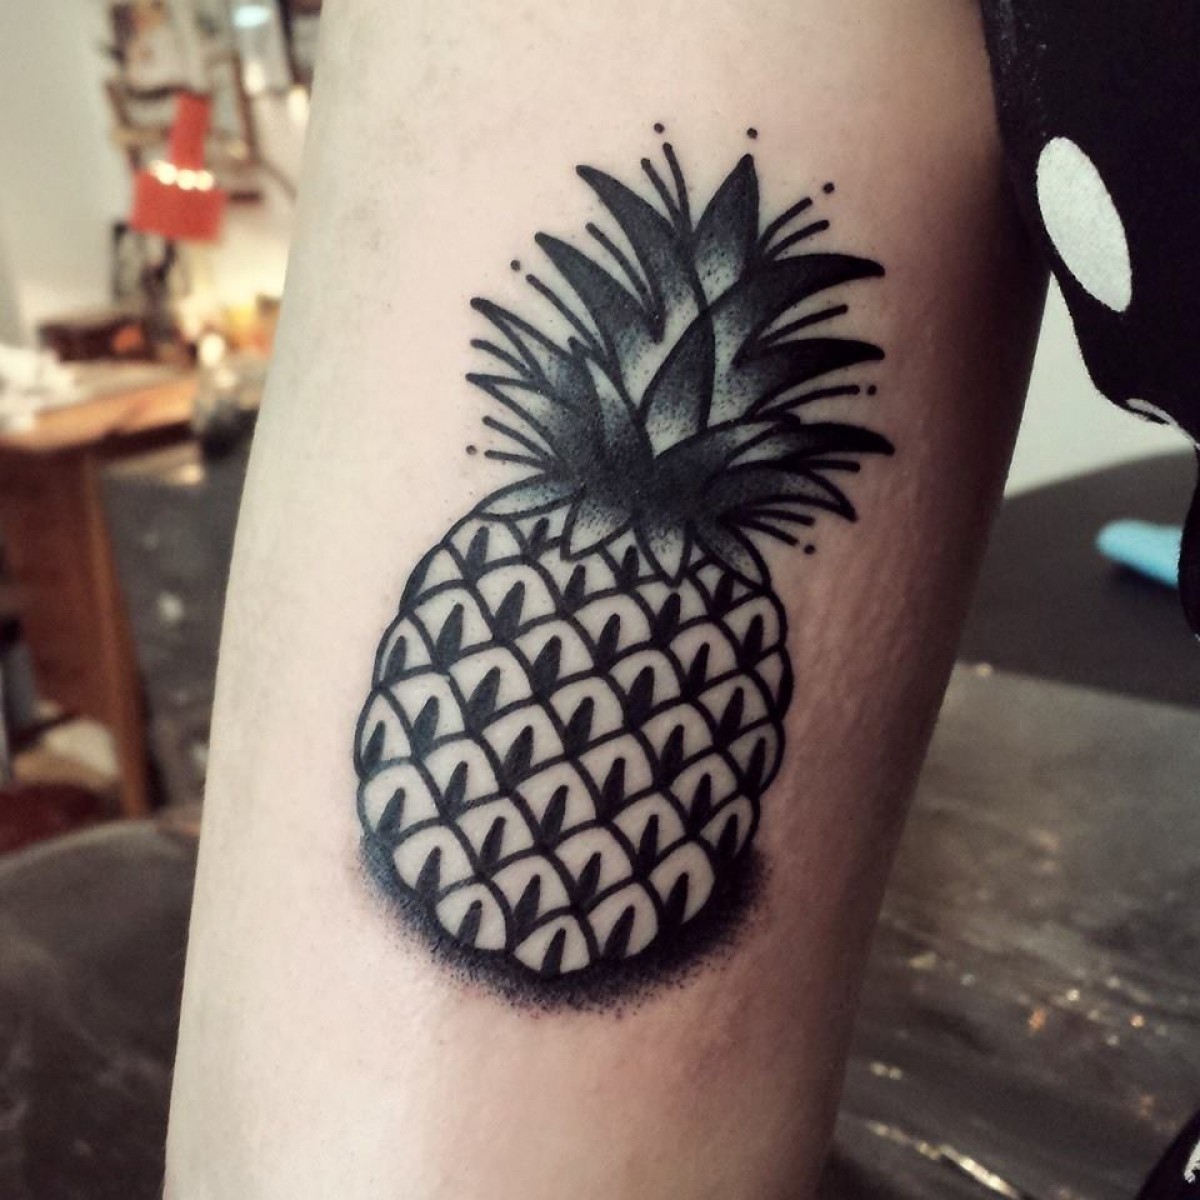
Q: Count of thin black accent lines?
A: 14